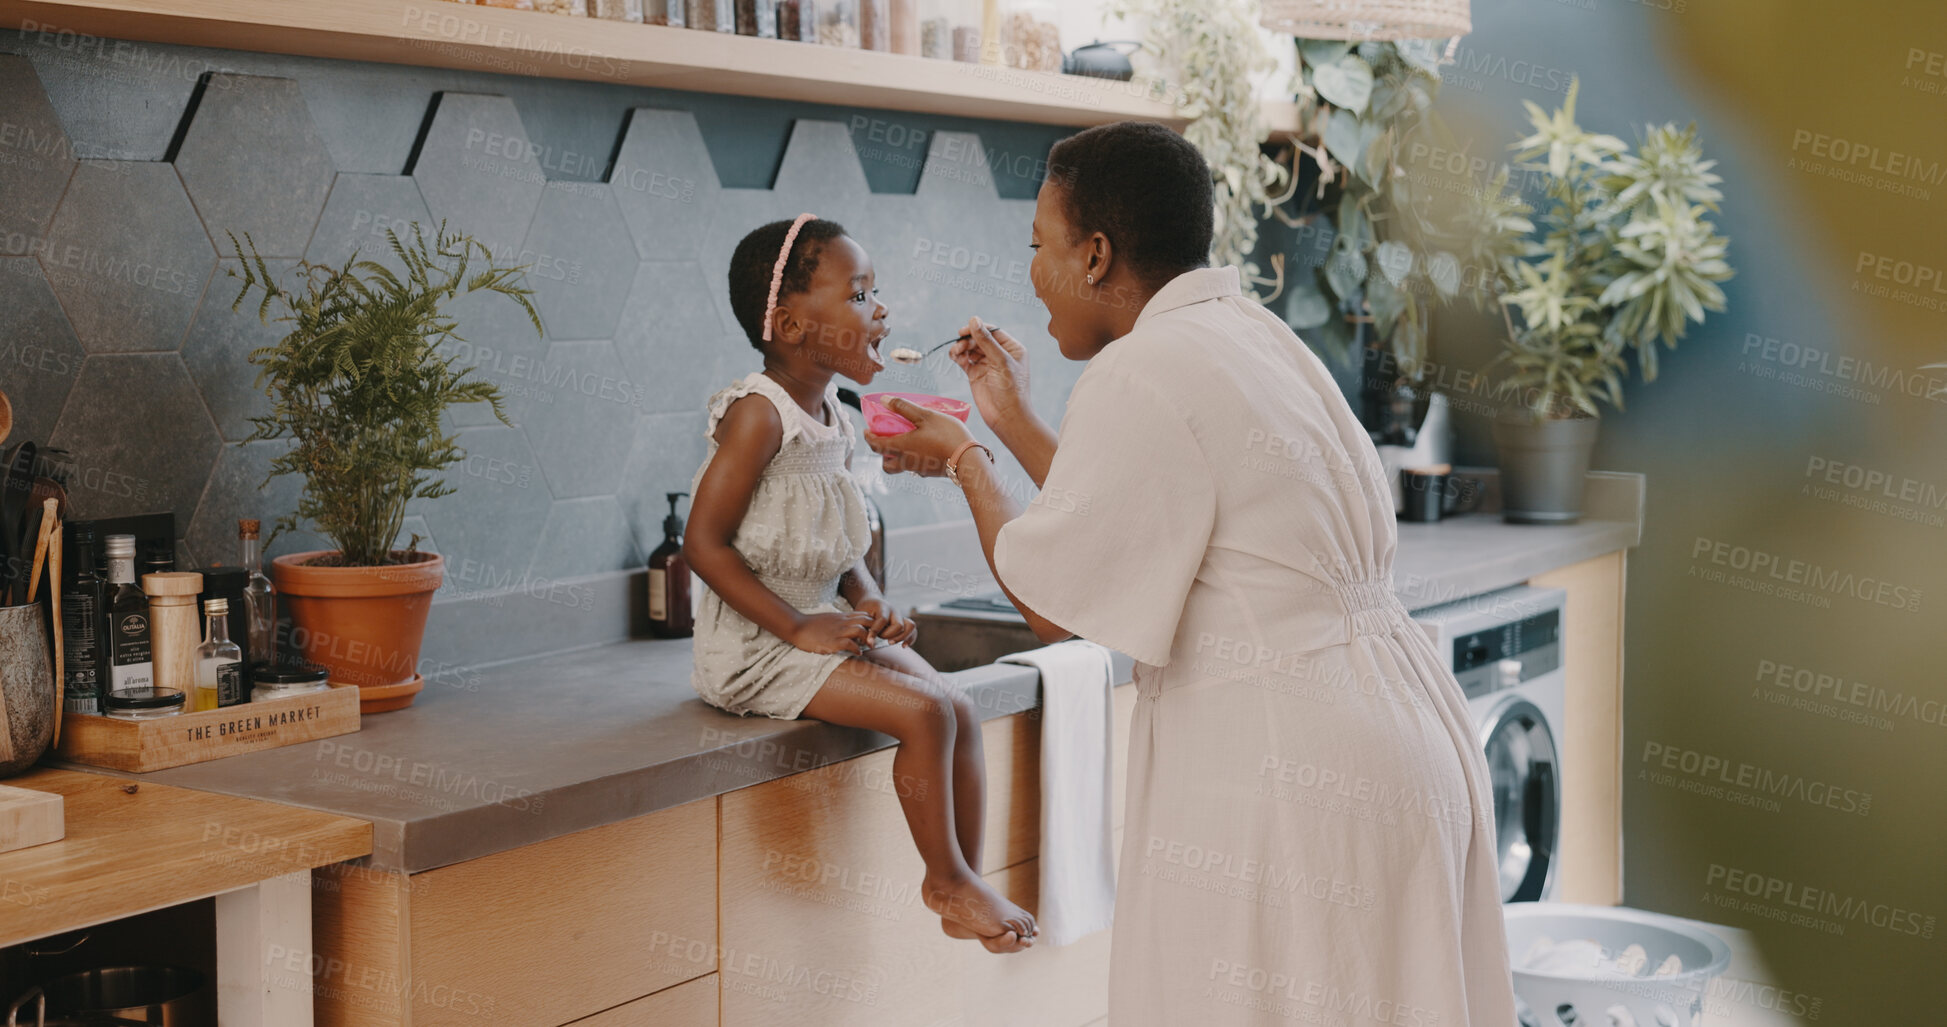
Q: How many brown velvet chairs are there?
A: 0